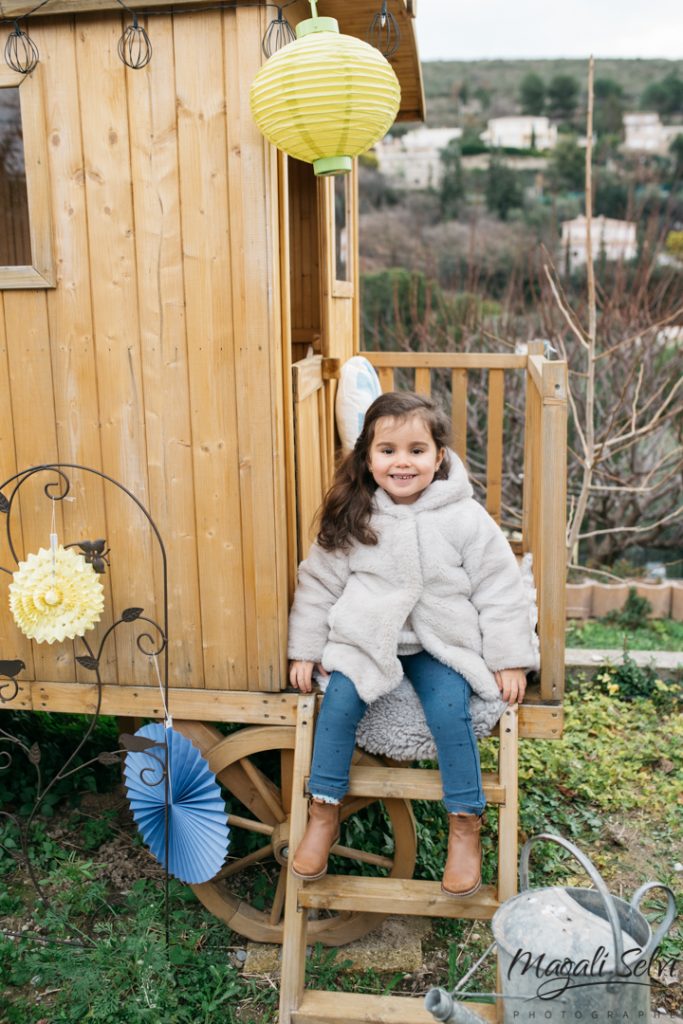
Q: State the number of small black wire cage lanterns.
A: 4